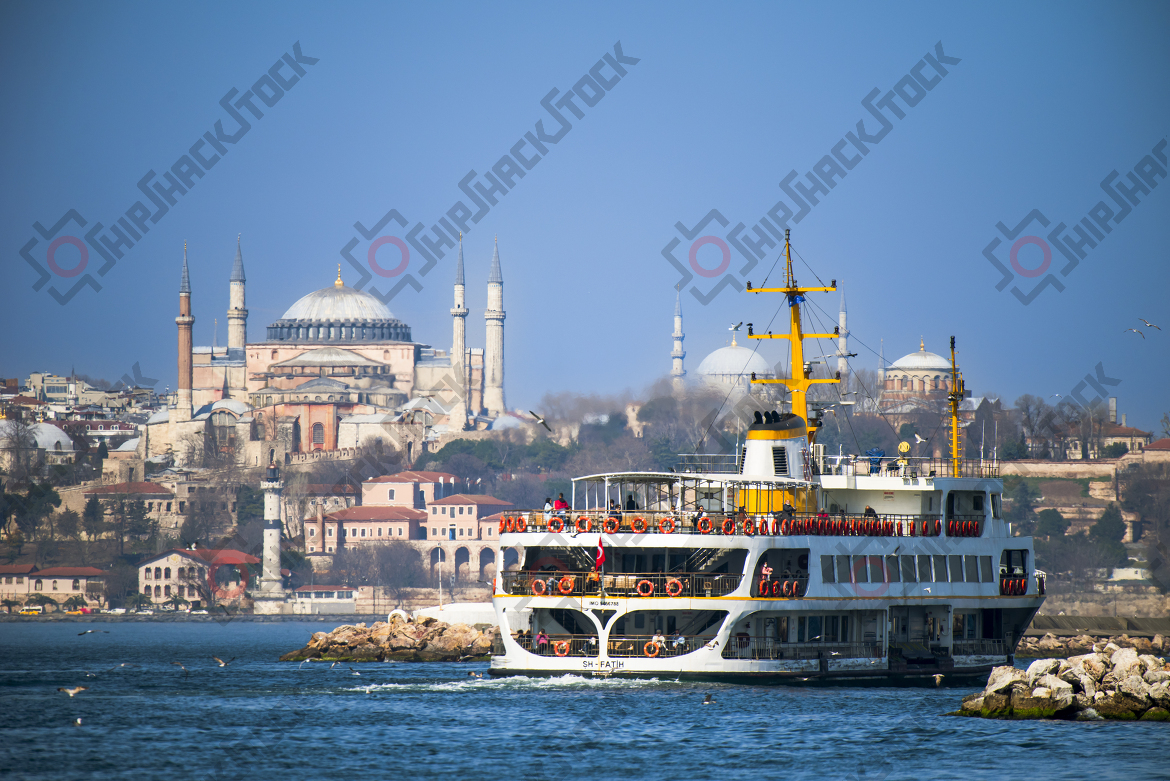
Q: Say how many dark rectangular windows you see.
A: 11